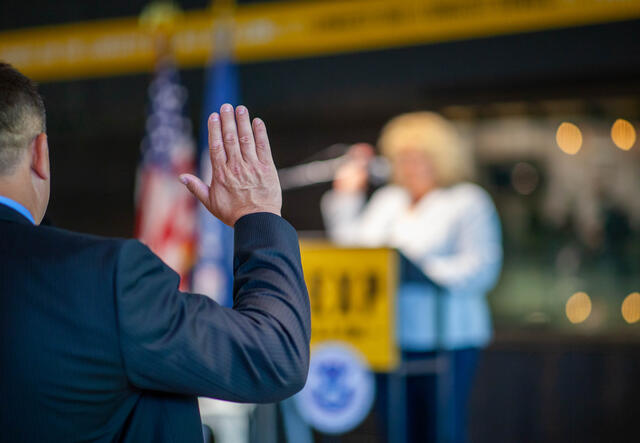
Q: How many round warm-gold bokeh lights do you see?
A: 4